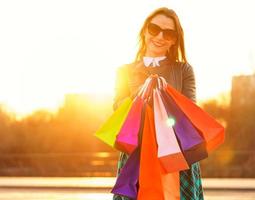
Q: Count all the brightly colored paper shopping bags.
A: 7